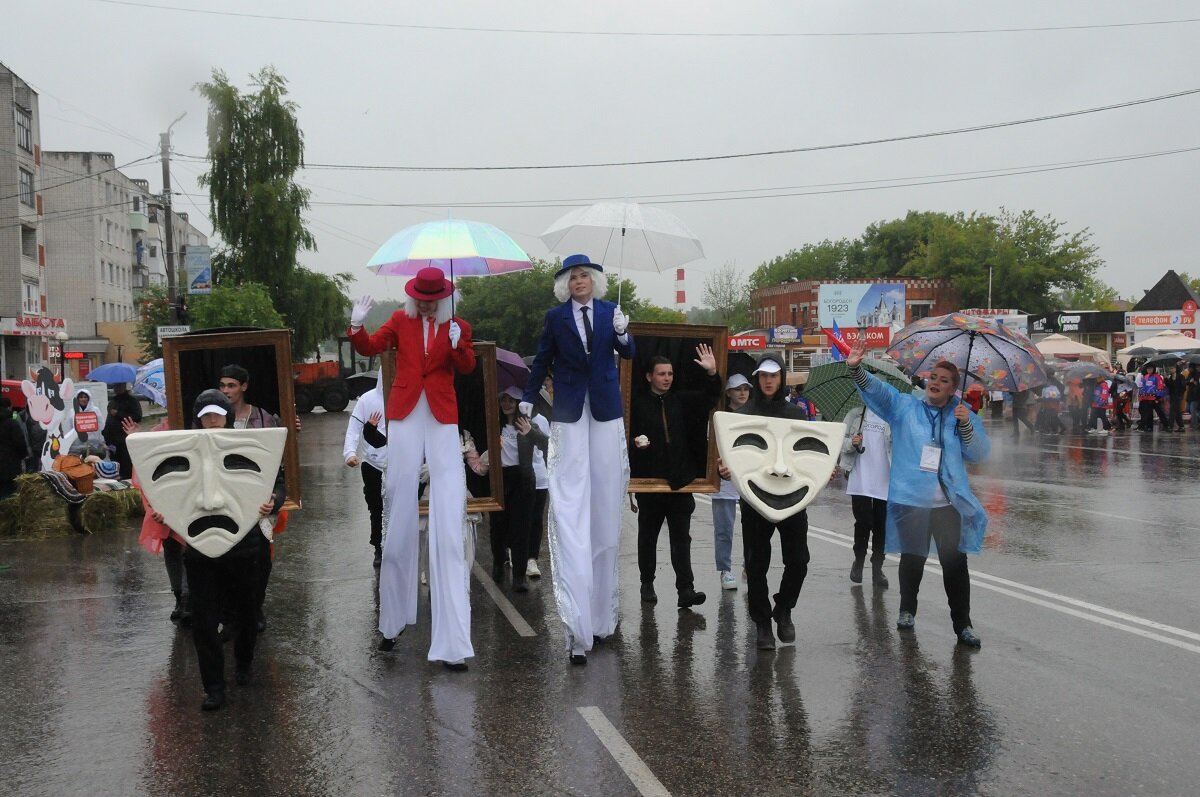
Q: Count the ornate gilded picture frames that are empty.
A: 0